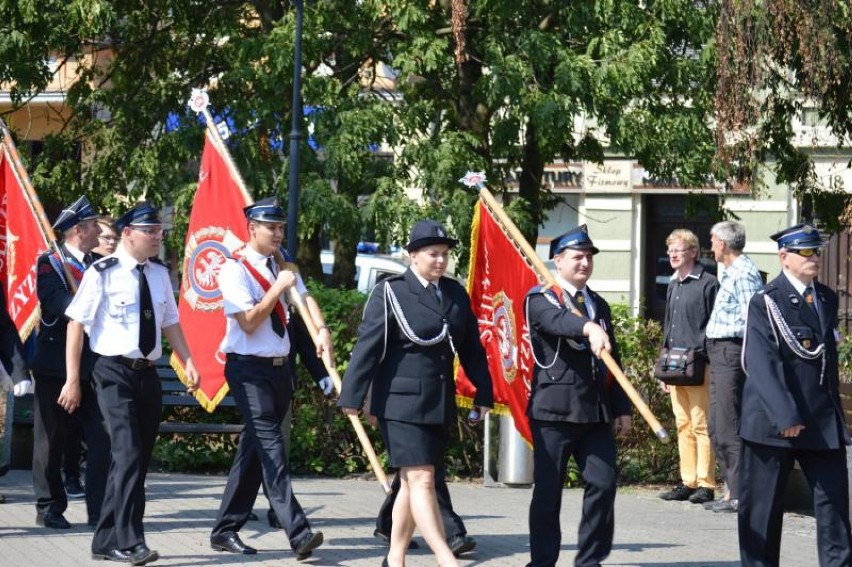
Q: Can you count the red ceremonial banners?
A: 3